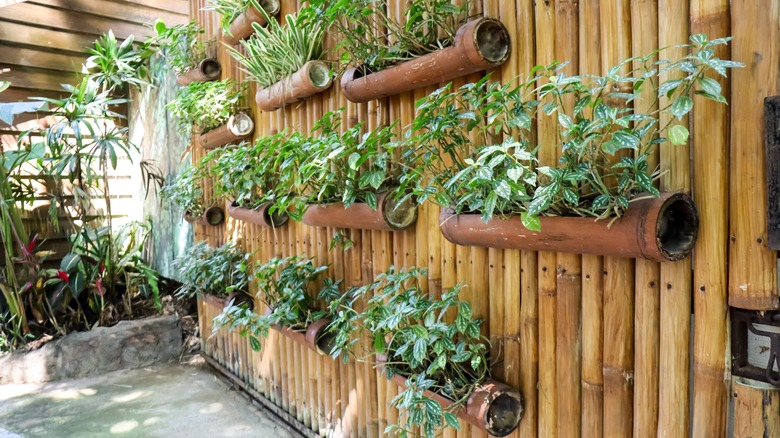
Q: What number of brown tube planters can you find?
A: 12